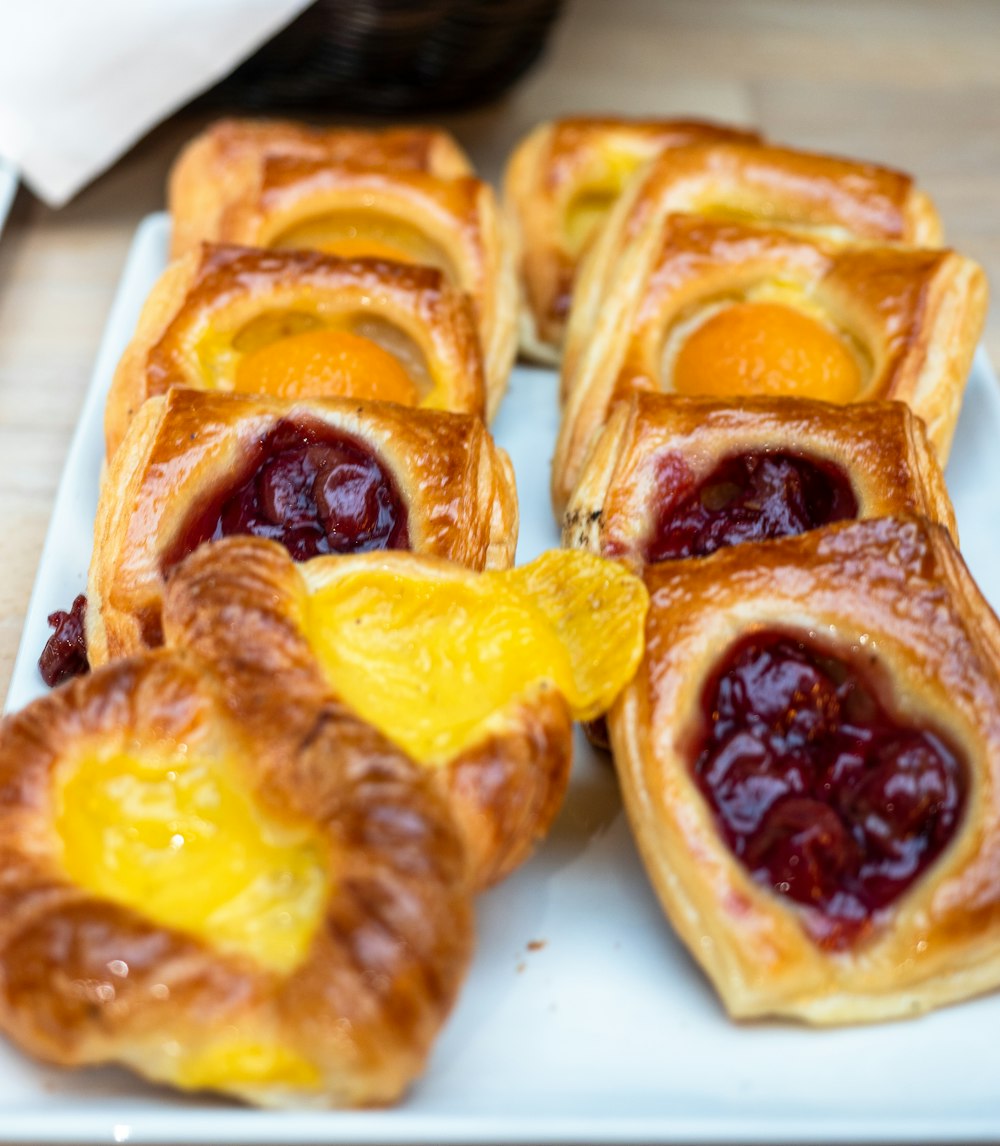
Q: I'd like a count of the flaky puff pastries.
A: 11